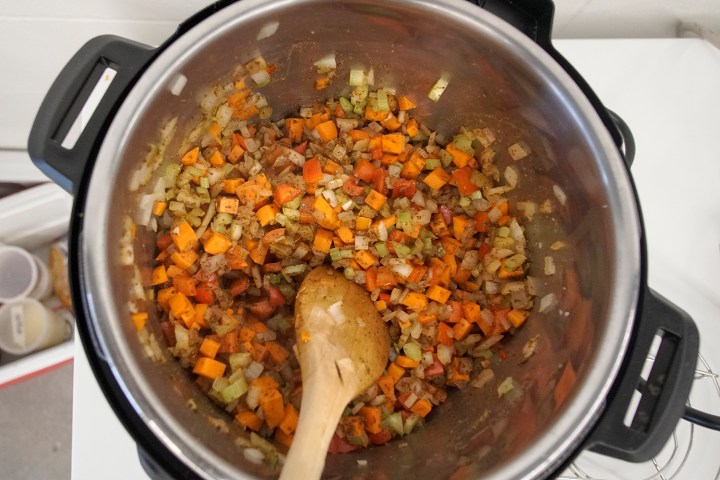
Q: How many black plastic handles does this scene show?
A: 2